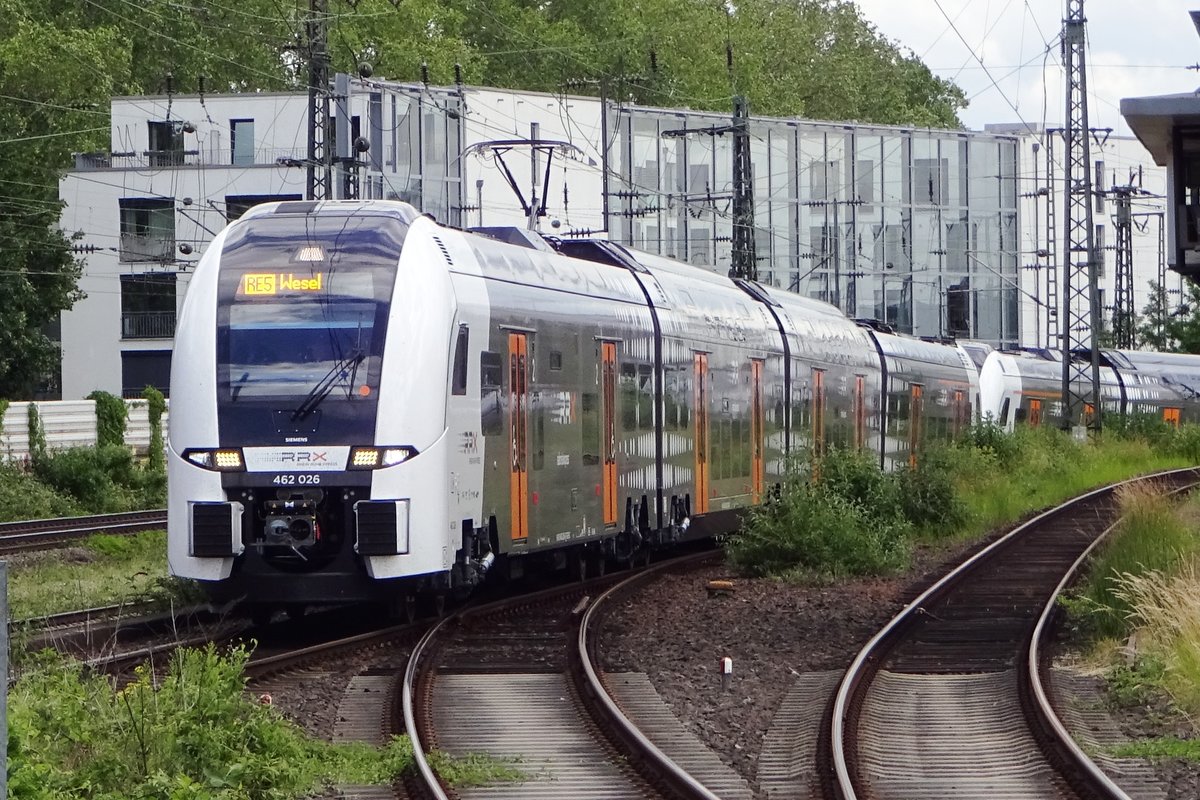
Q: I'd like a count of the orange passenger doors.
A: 11